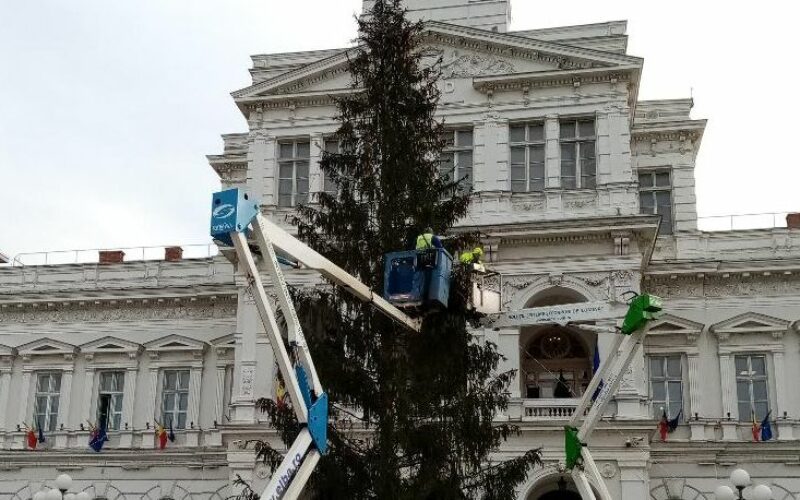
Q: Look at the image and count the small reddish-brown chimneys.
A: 3